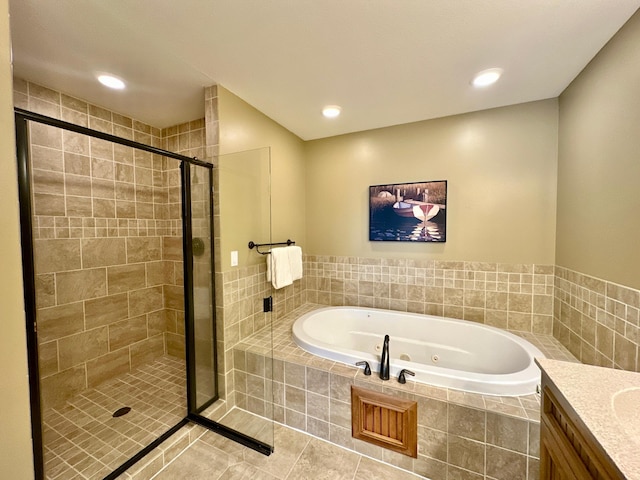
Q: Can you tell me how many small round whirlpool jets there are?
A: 2